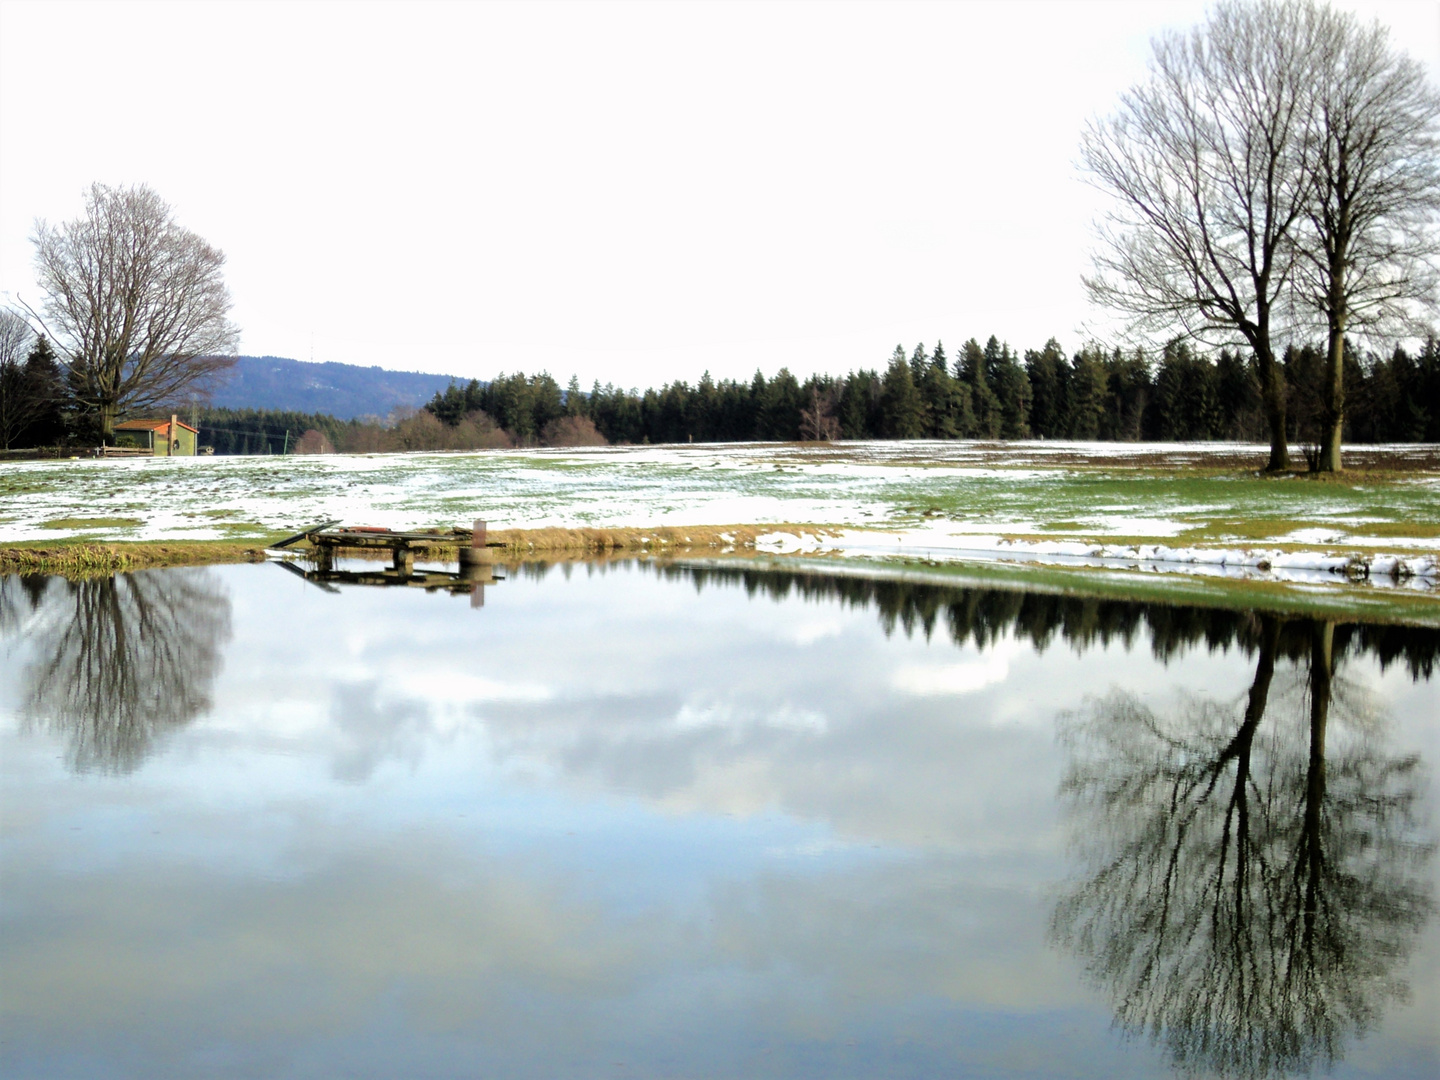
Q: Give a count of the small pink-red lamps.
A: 0